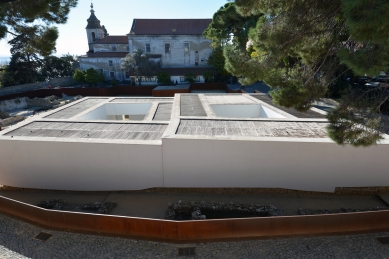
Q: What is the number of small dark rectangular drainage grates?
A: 3